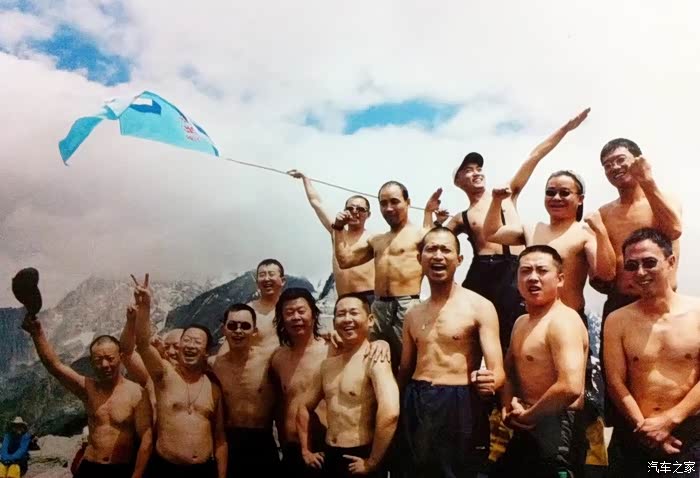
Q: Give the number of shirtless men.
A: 15